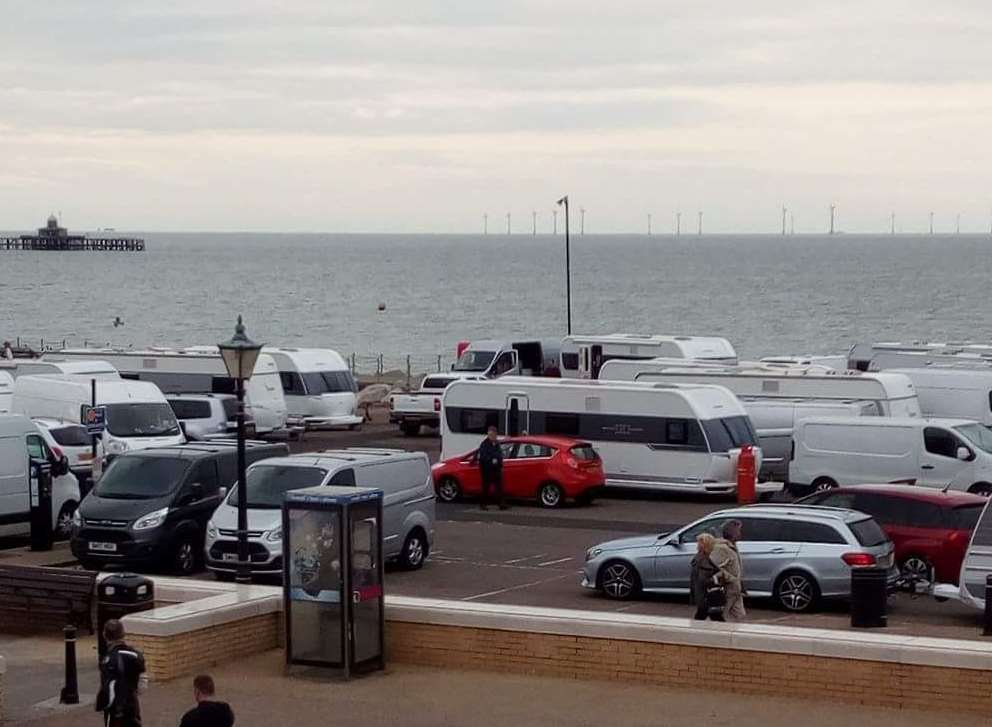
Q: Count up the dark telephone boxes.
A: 1